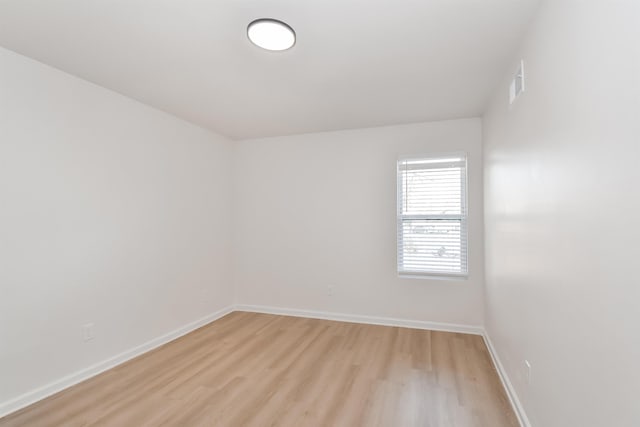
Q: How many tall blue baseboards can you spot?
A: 0